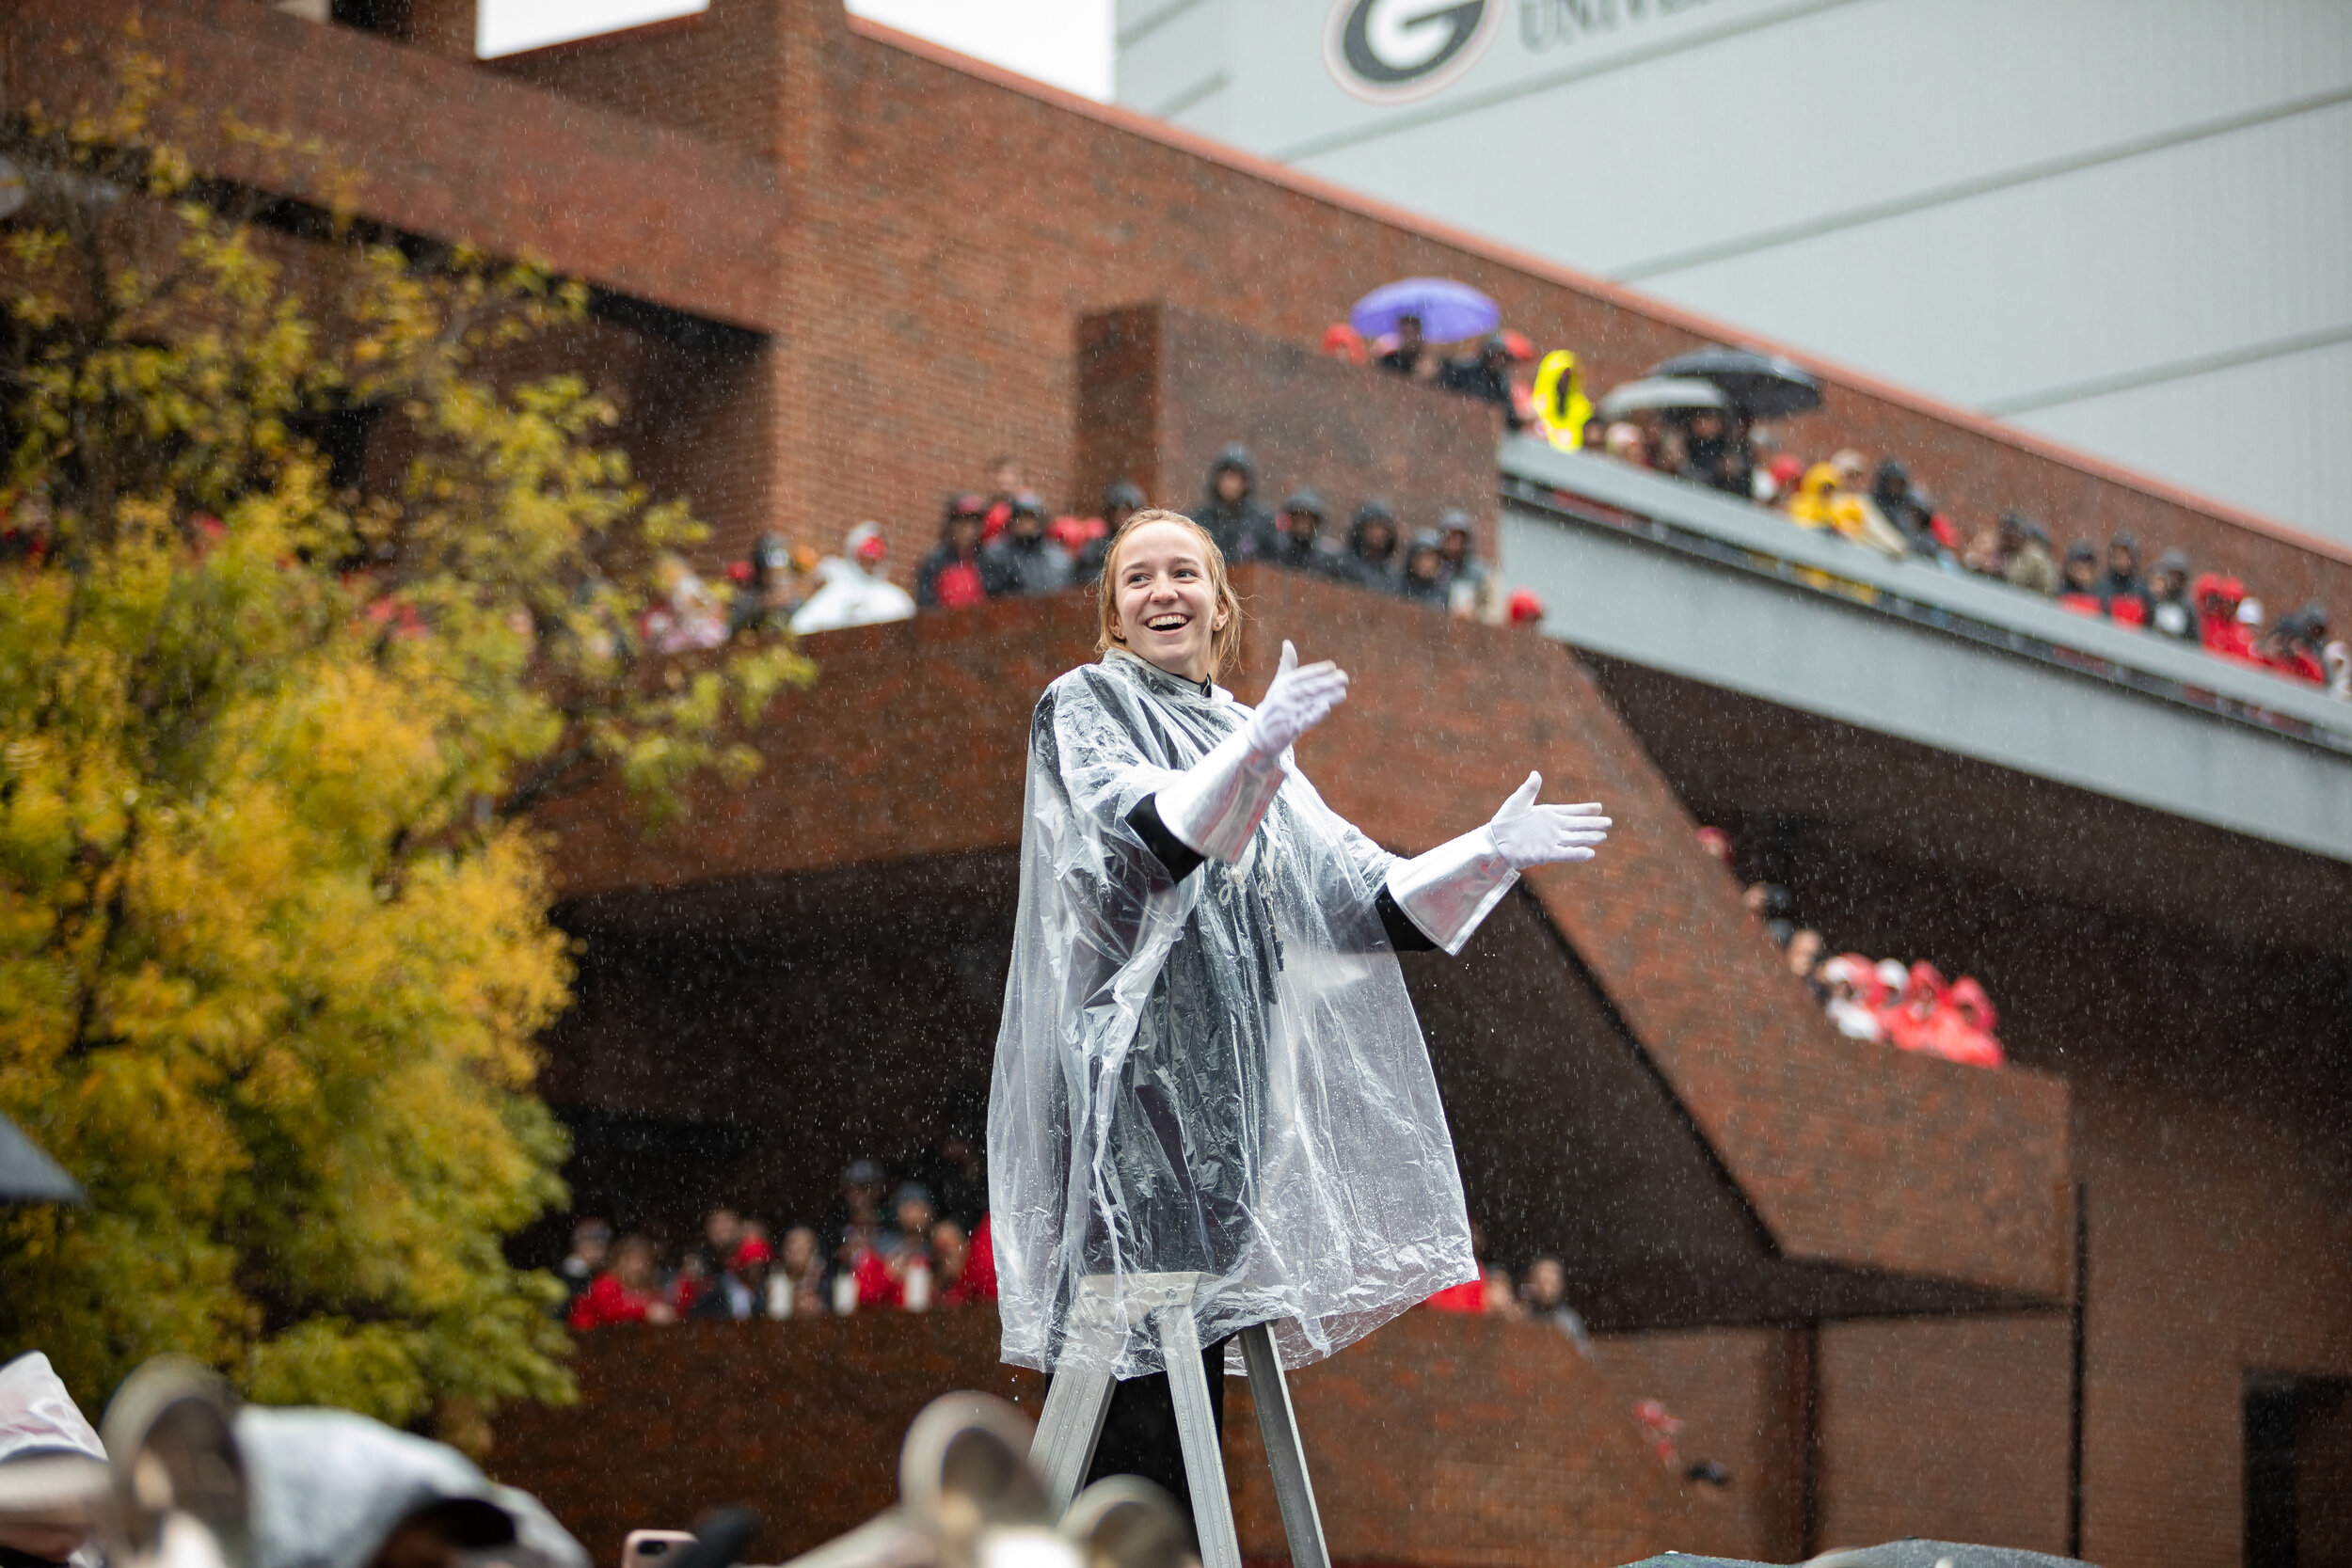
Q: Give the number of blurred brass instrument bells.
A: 3